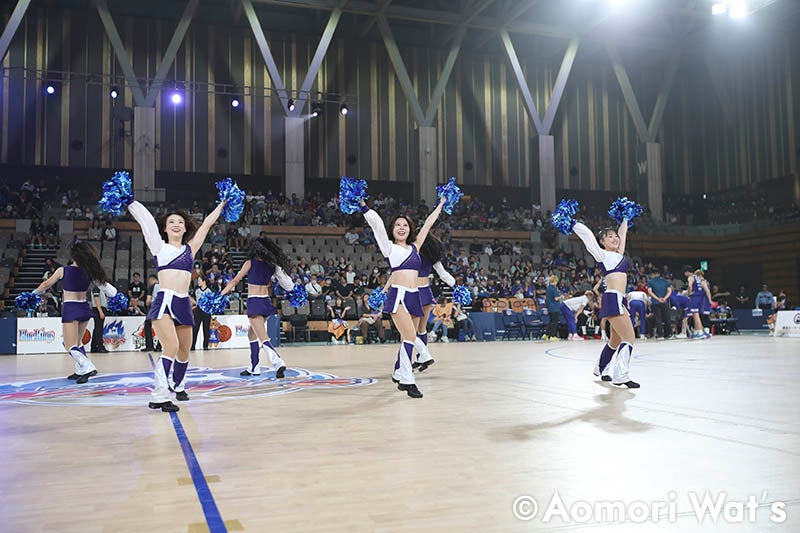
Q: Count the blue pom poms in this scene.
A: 12